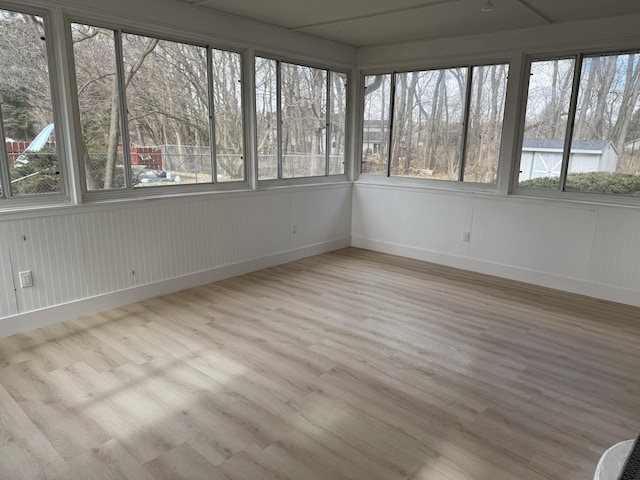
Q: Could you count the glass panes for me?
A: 12